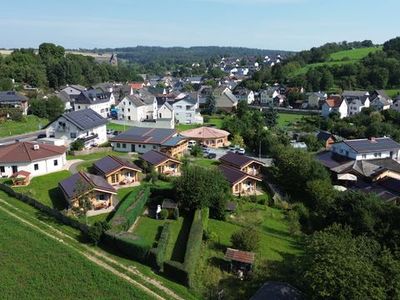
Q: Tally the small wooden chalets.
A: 5